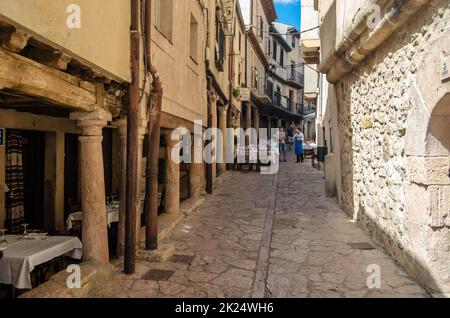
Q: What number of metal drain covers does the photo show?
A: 3